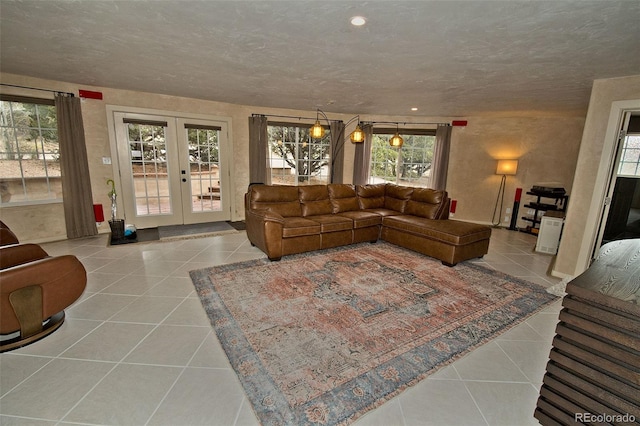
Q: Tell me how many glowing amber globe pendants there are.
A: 3